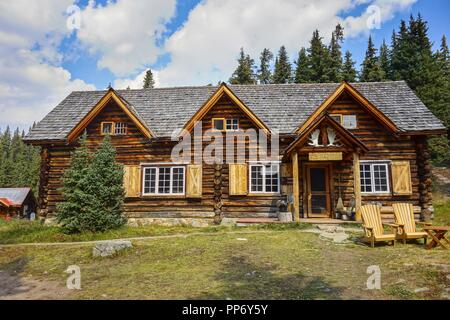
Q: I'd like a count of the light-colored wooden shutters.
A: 4